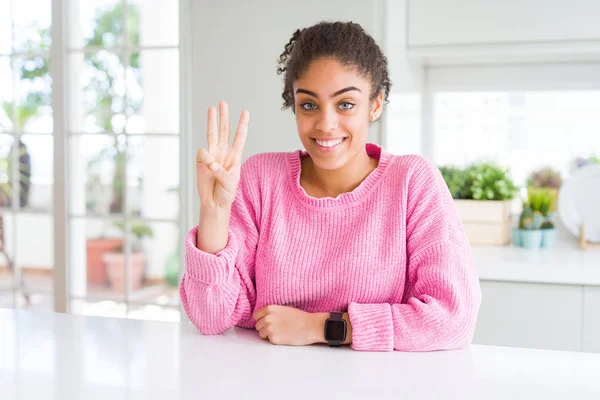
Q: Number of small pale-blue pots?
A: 3